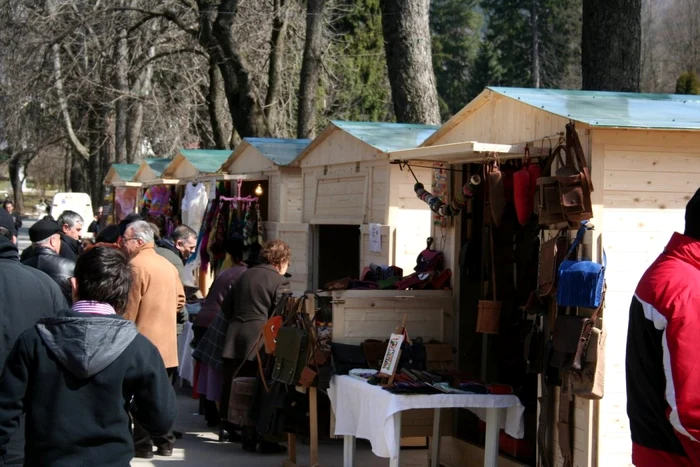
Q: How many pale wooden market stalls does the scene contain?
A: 6